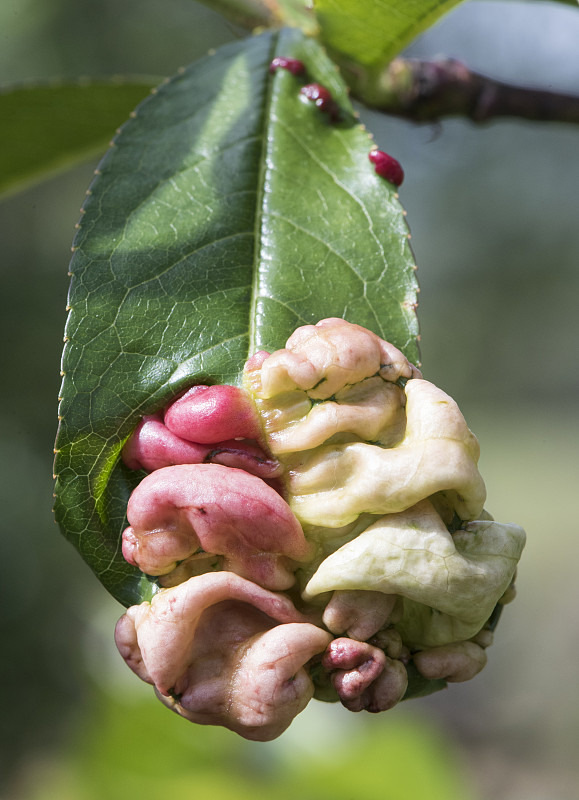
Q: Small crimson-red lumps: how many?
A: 3